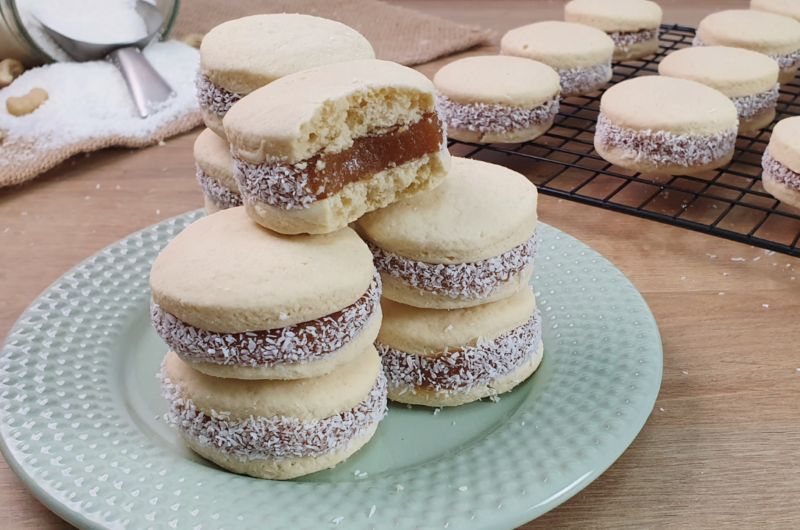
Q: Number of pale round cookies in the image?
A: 15